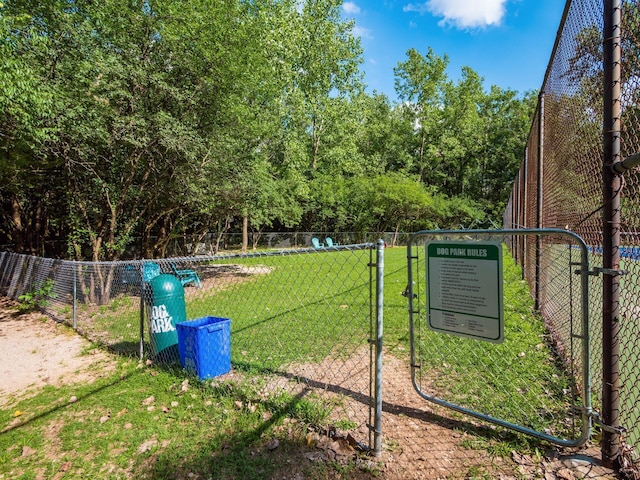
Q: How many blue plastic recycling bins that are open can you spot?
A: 1